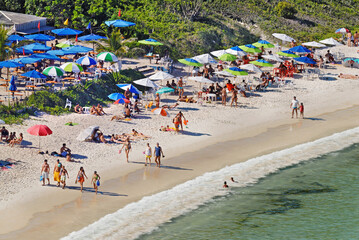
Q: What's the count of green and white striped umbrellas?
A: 3